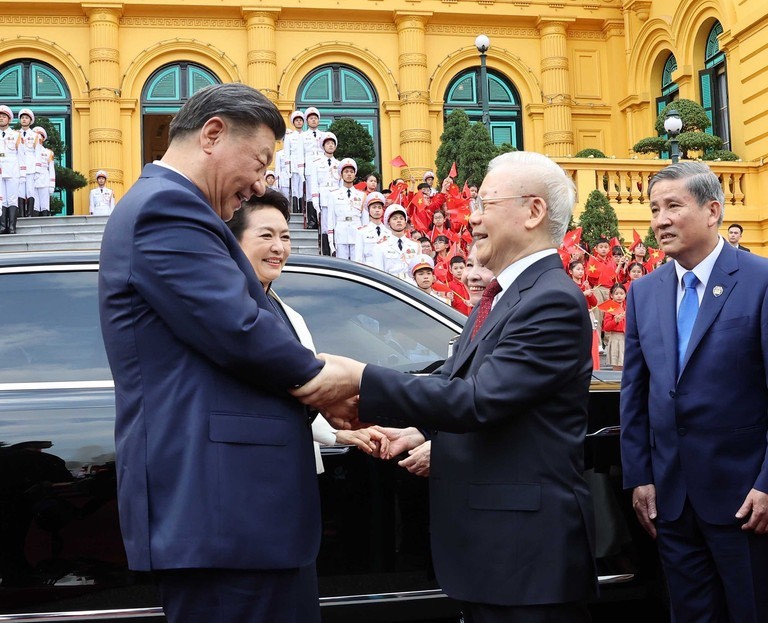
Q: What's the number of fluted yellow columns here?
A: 4